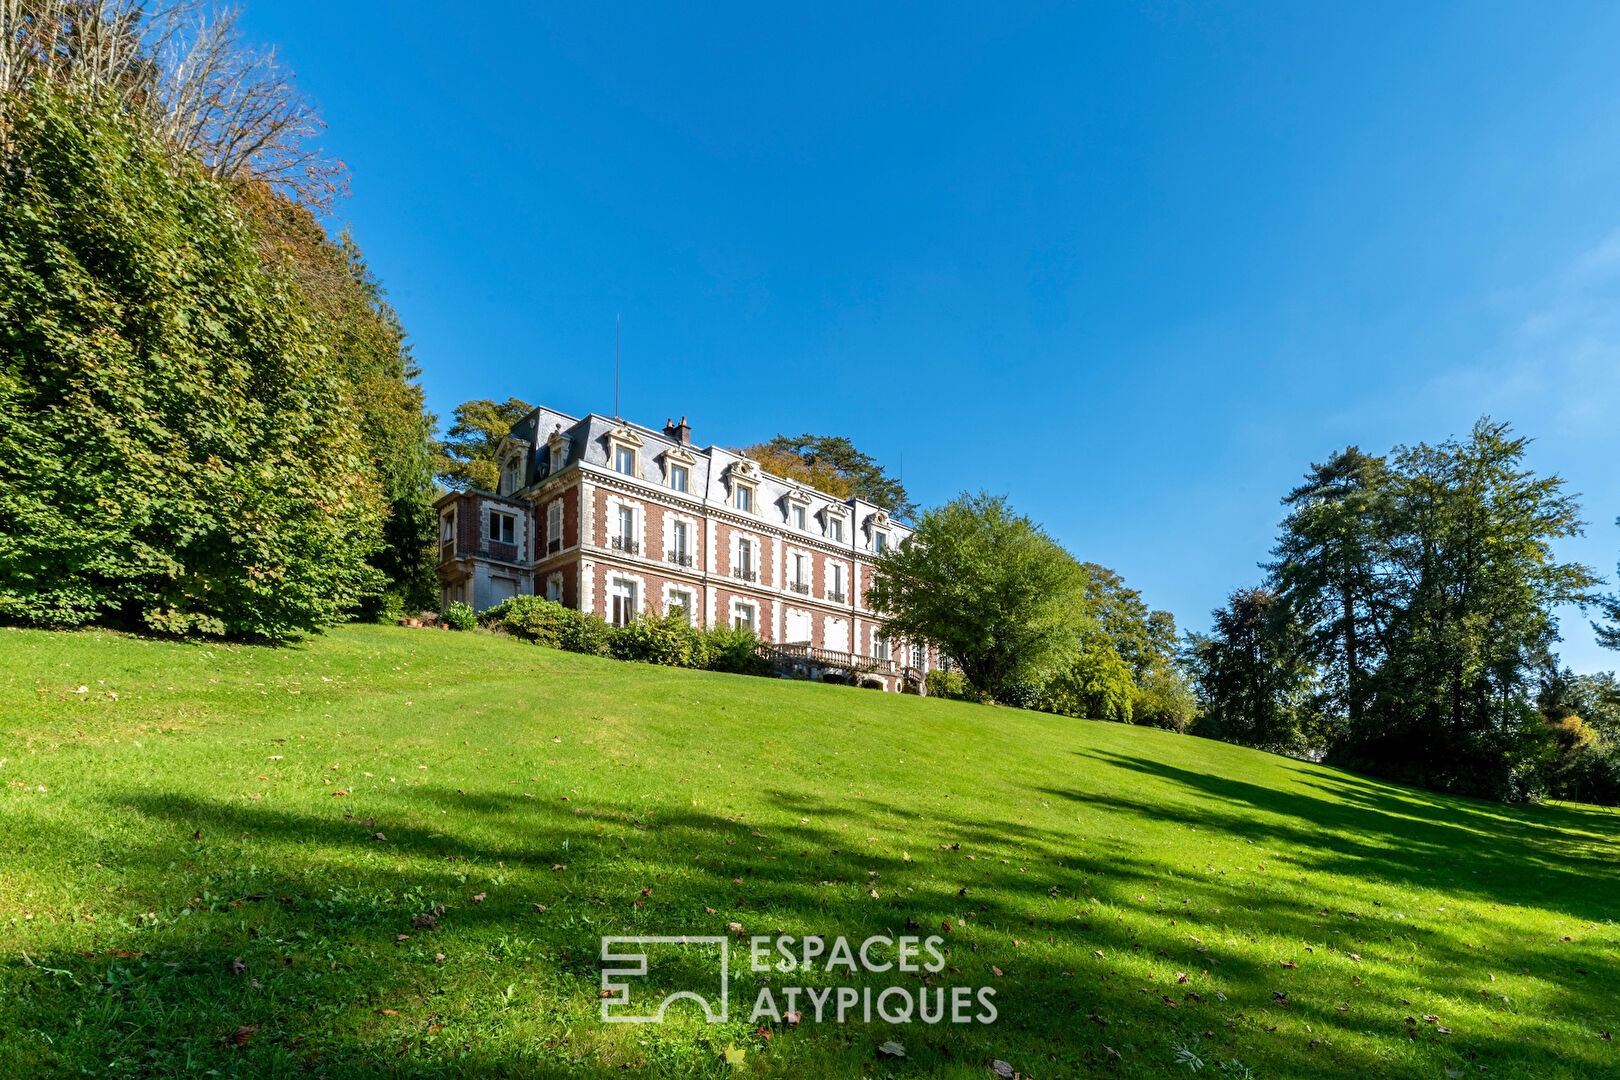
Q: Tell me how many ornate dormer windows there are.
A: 8